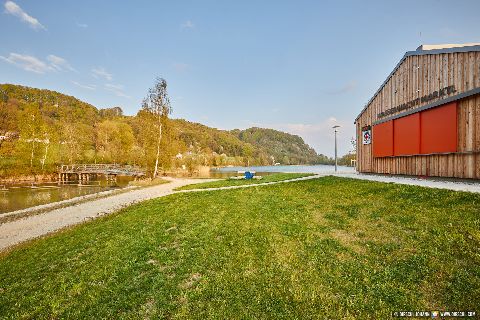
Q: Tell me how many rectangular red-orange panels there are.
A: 3